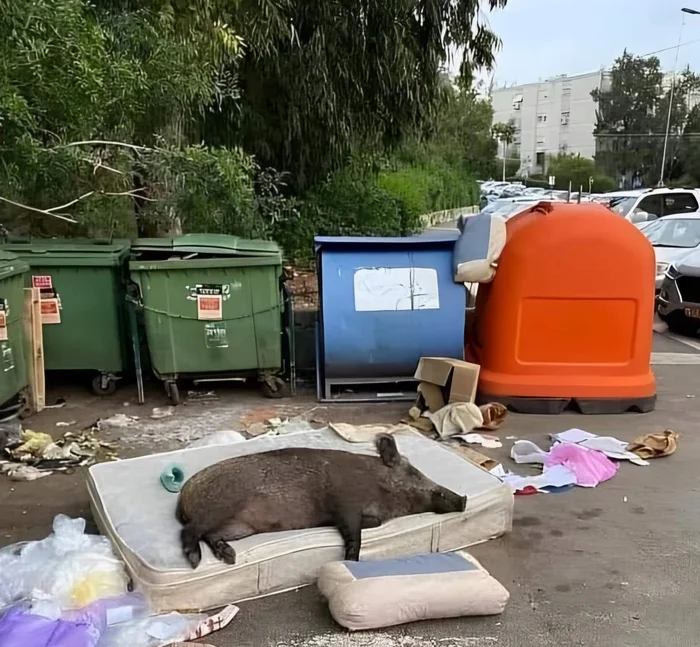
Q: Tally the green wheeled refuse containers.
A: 3